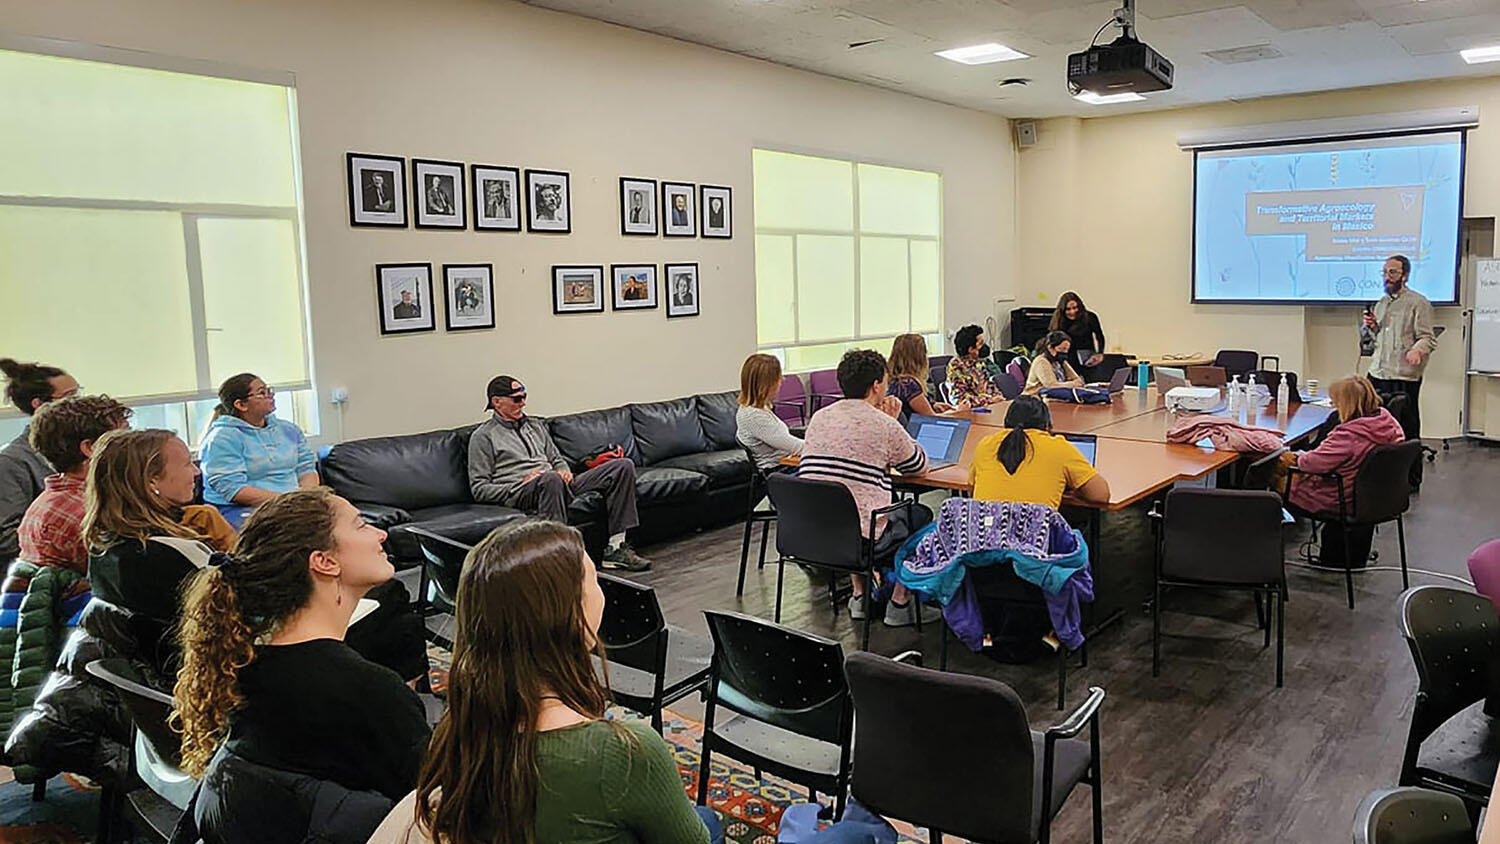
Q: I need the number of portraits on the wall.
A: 12